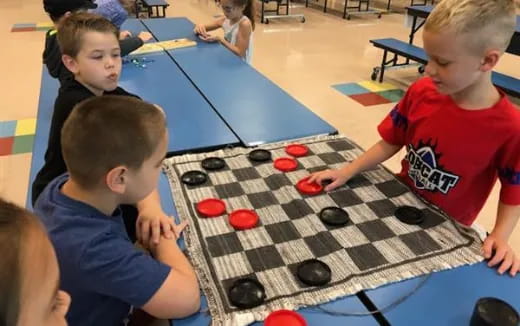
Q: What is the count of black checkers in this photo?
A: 7